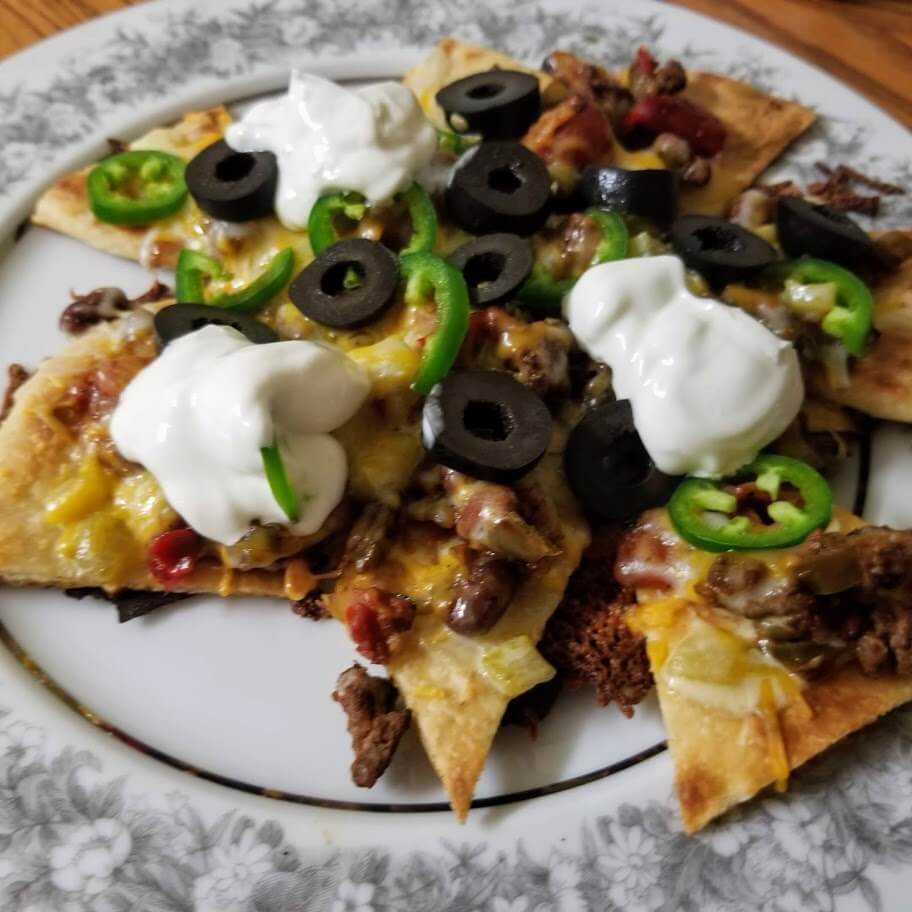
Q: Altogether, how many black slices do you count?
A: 11